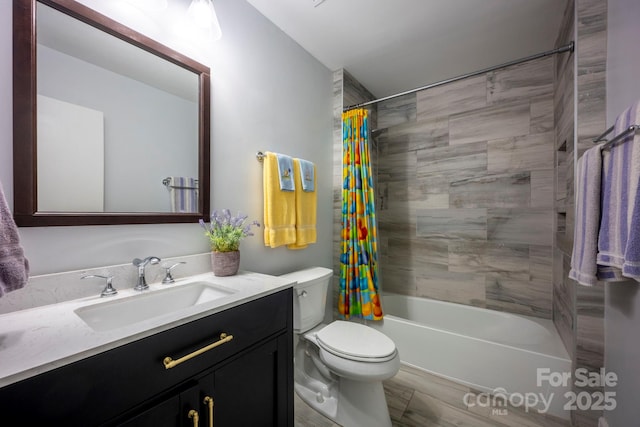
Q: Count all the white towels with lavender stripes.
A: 2